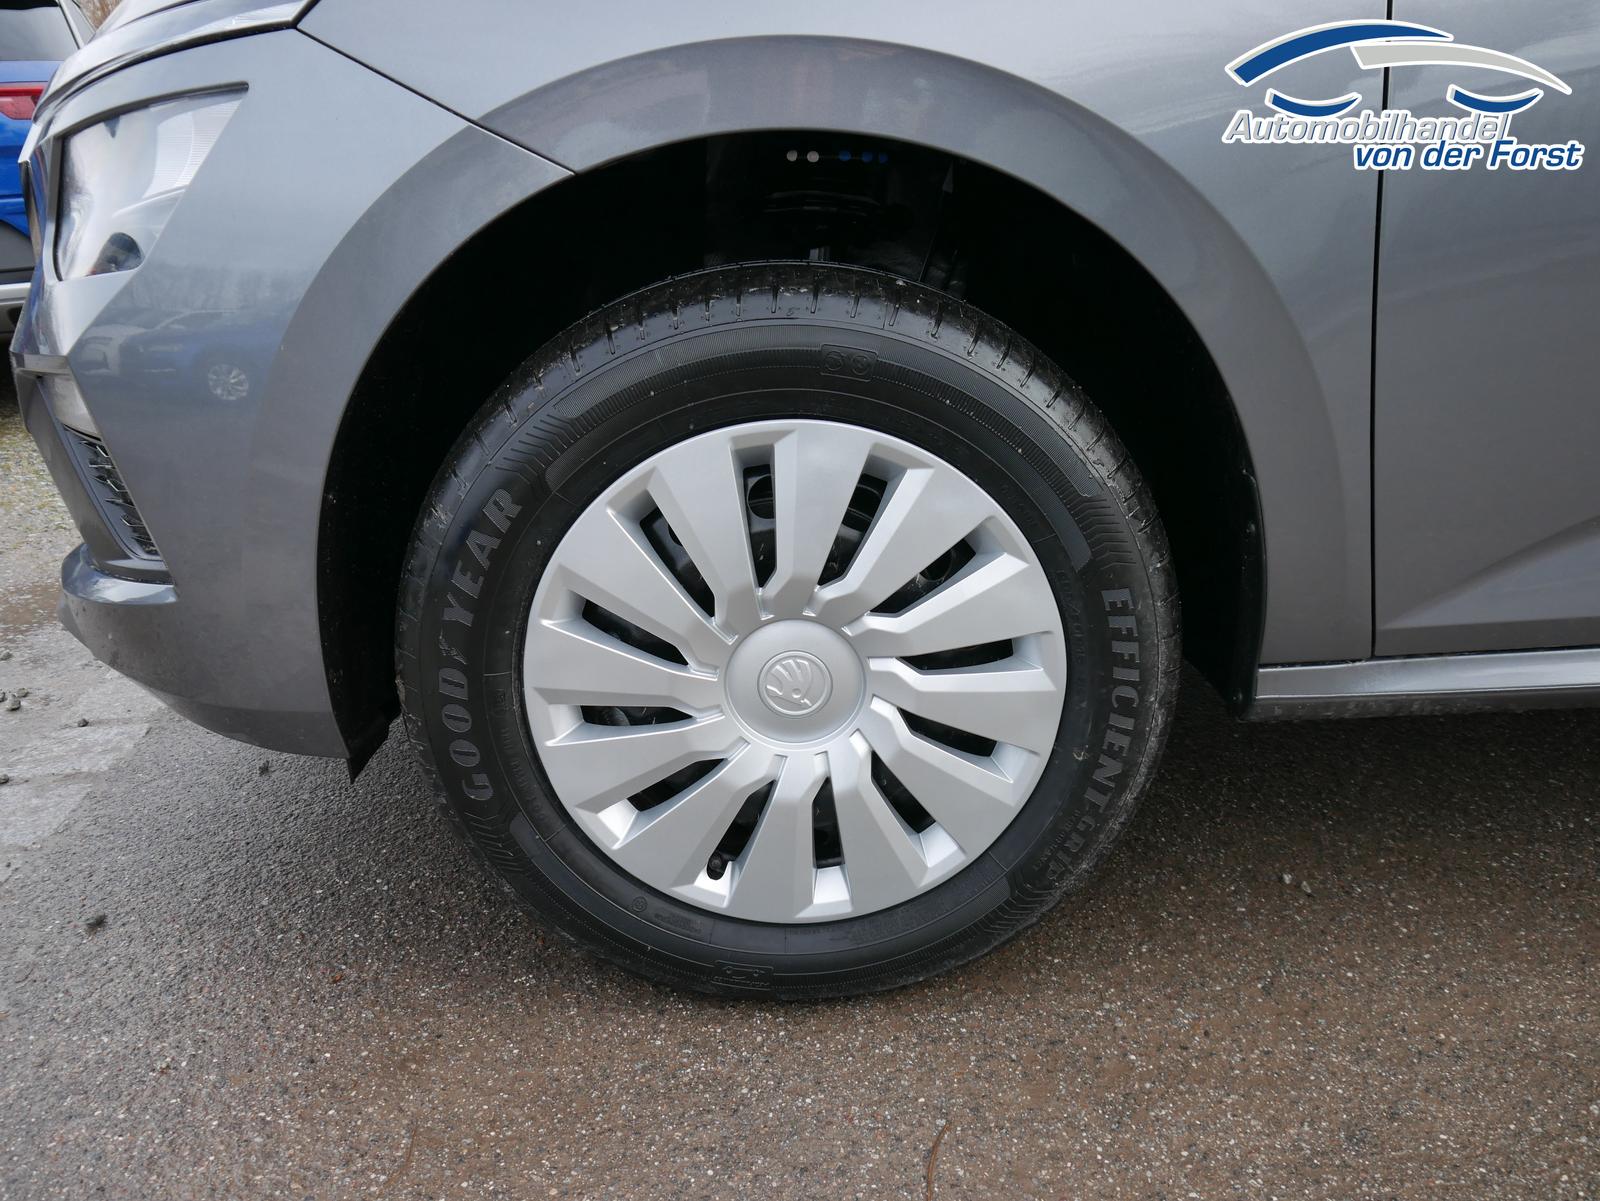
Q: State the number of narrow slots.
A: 12